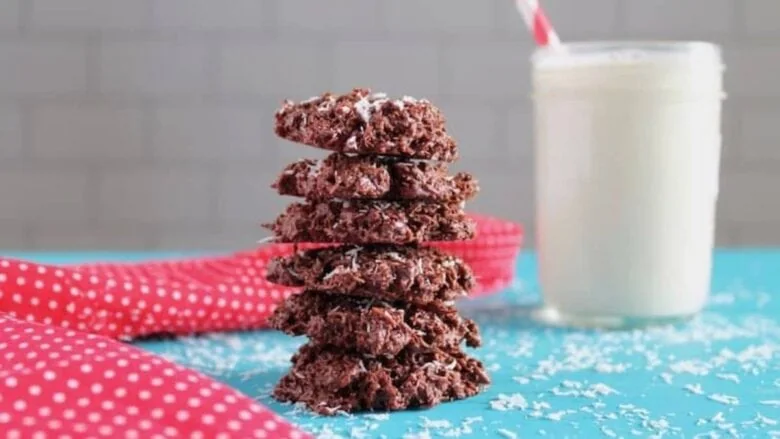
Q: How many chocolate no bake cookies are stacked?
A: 6